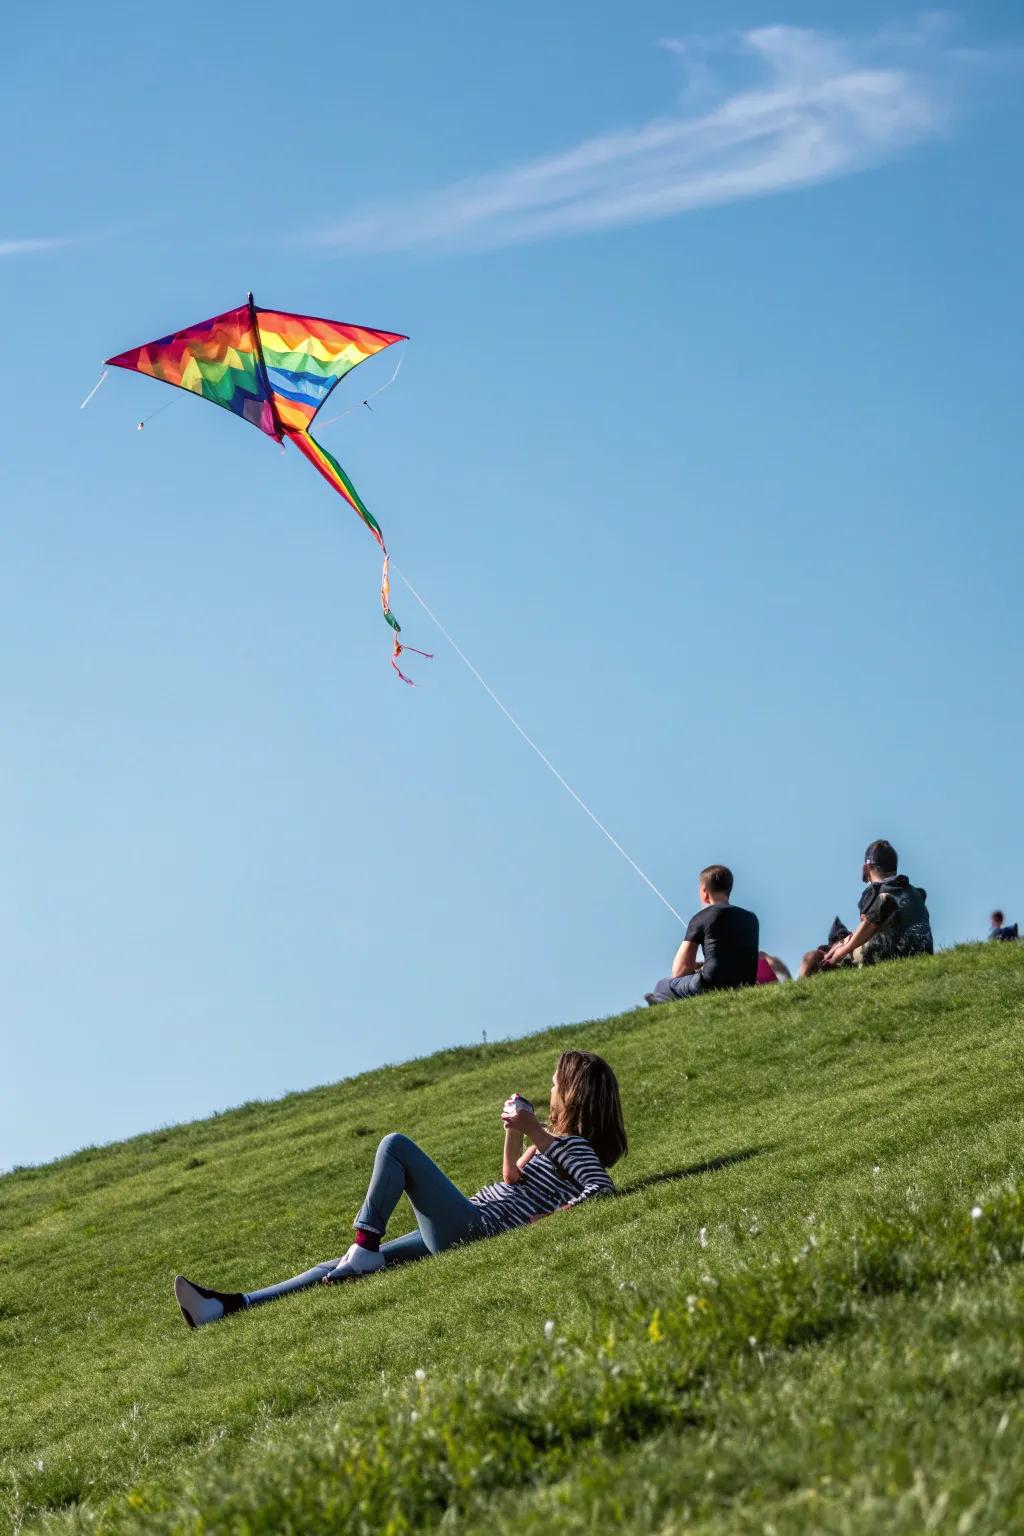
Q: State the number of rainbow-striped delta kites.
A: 1